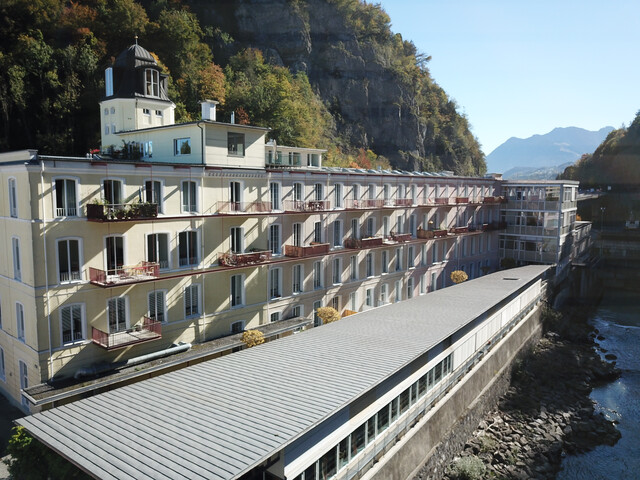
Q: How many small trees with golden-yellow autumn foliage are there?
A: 3